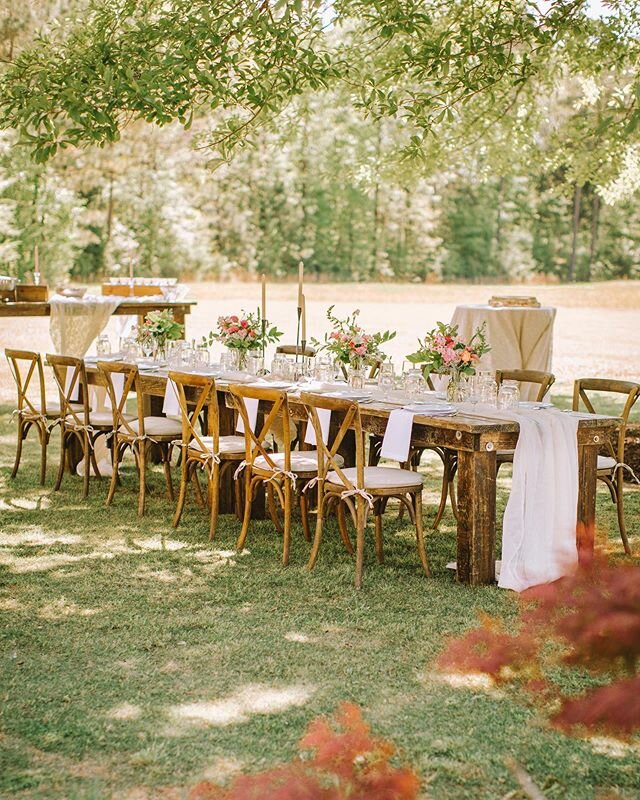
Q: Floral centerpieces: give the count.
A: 4